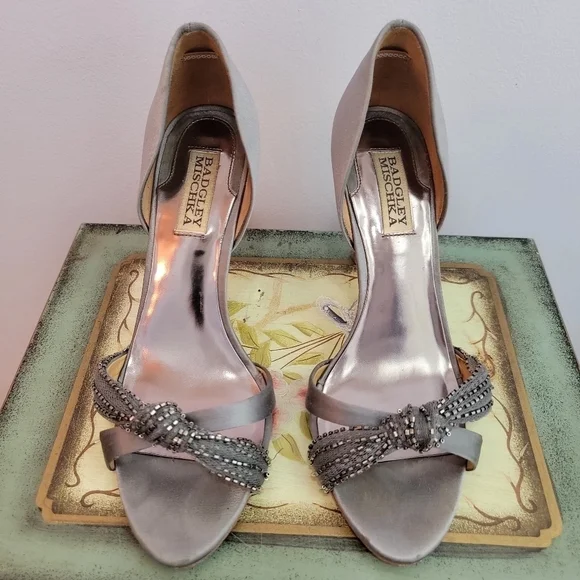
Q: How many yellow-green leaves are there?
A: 9